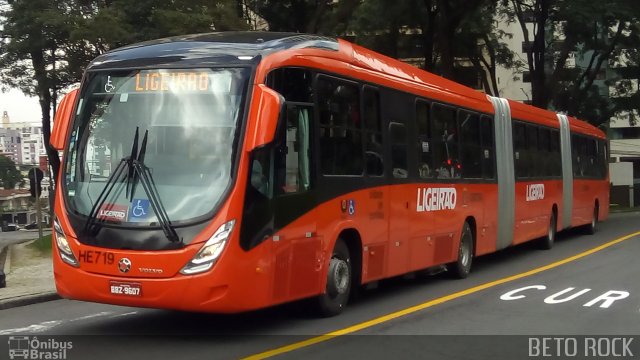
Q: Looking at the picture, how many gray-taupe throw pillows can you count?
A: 0